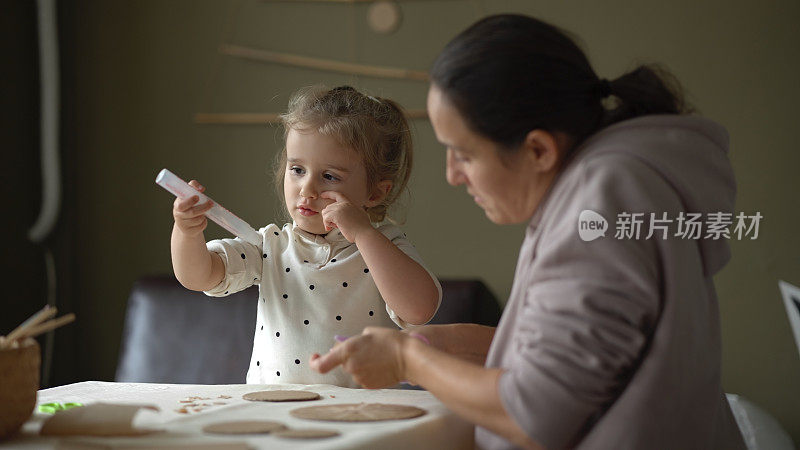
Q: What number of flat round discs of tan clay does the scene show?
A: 4